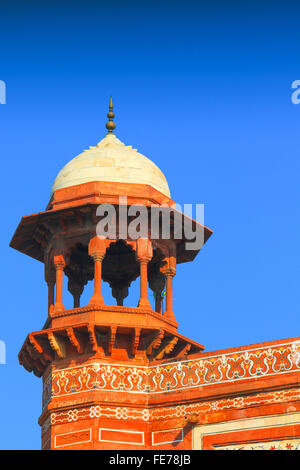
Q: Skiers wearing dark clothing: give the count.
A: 0